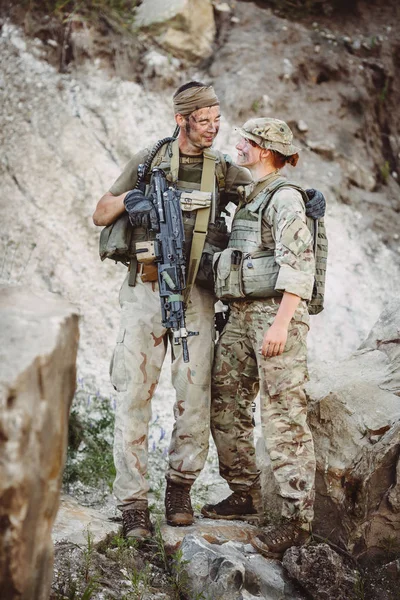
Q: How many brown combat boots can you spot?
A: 4